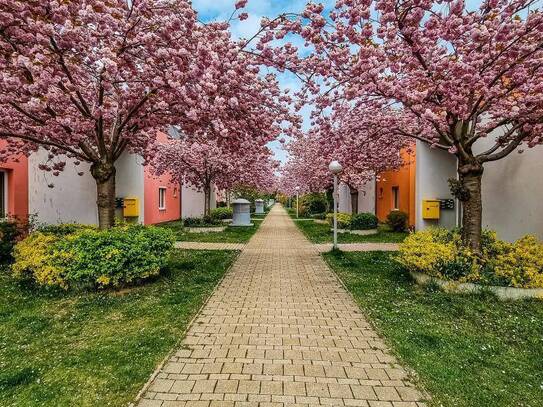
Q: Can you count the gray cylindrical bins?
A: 2